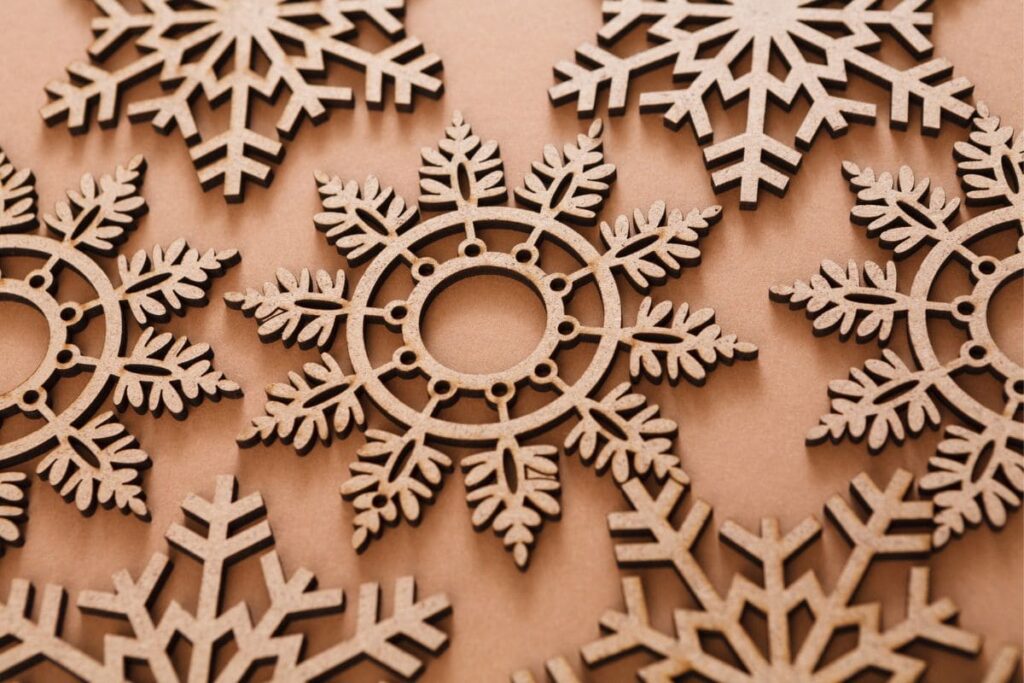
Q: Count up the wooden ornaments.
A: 7